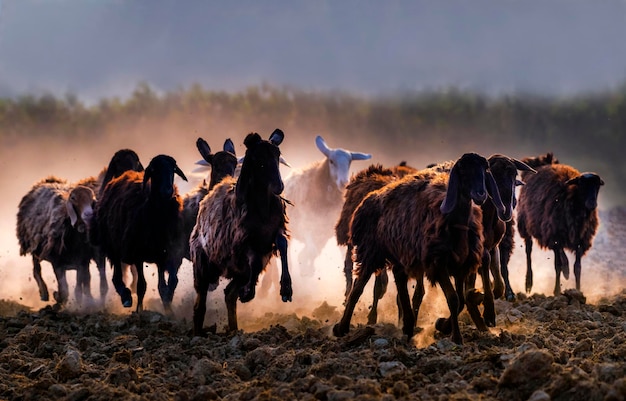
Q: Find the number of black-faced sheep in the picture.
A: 7